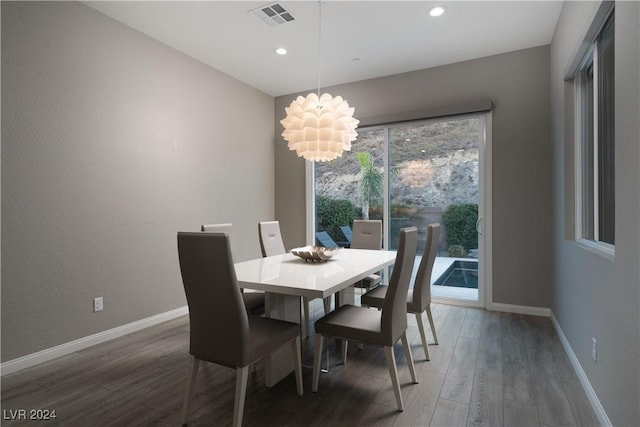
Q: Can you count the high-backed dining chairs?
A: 6